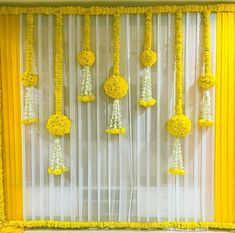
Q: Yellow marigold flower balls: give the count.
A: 7